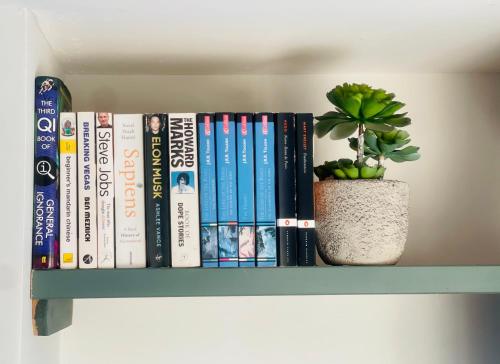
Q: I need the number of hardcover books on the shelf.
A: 1